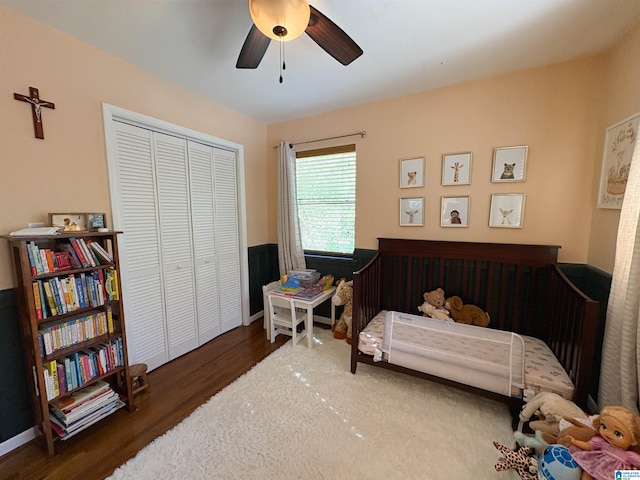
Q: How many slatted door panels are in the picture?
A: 4